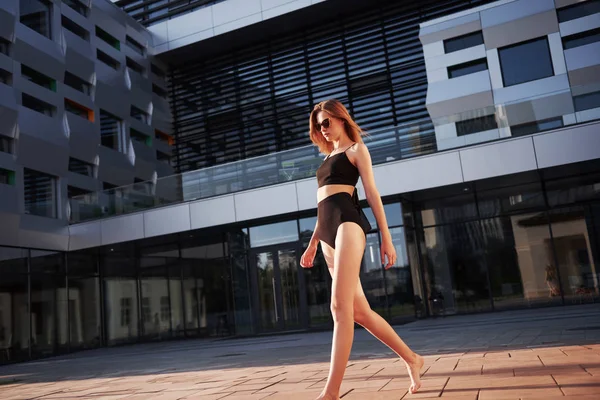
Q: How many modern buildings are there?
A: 1